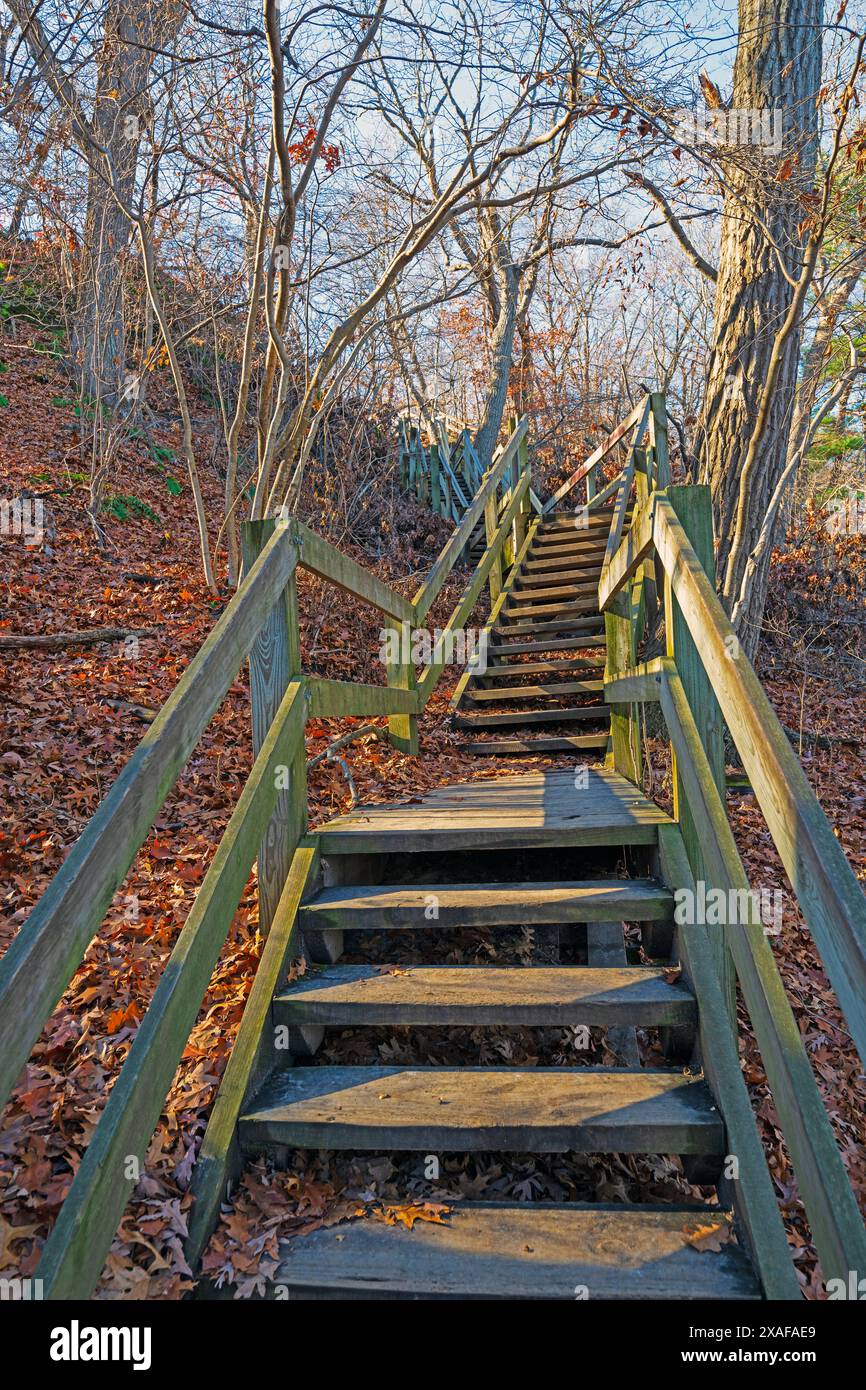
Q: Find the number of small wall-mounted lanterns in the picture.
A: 0